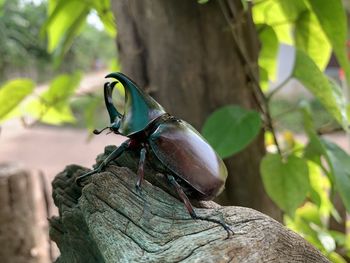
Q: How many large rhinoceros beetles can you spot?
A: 1